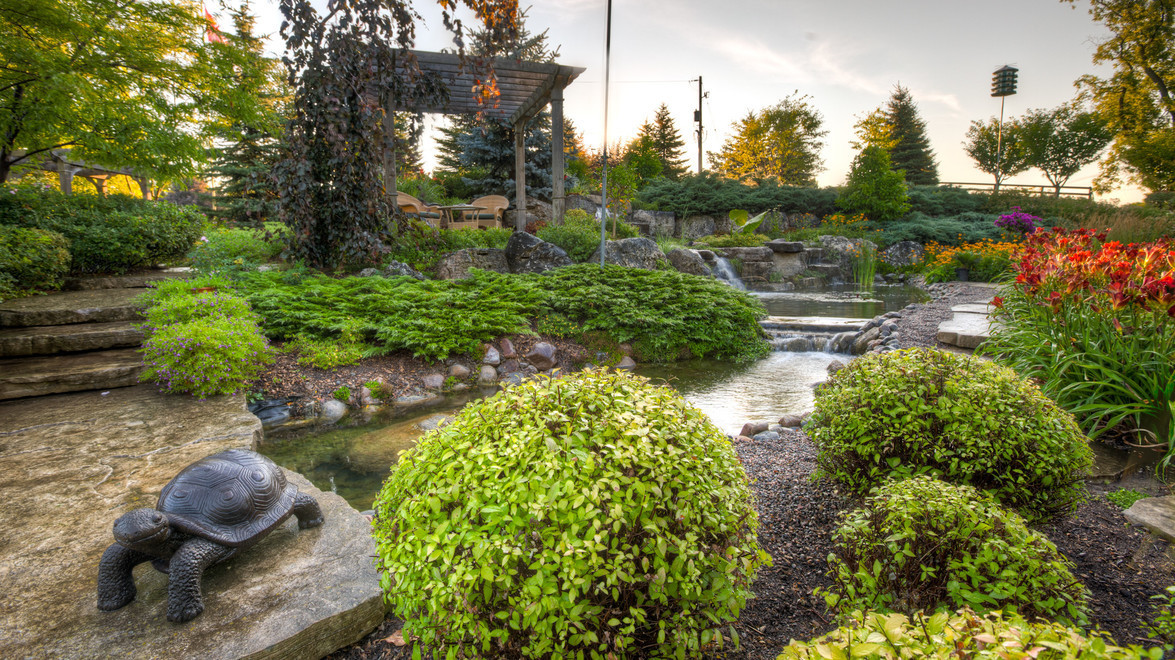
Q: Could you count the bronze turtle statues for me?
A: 1